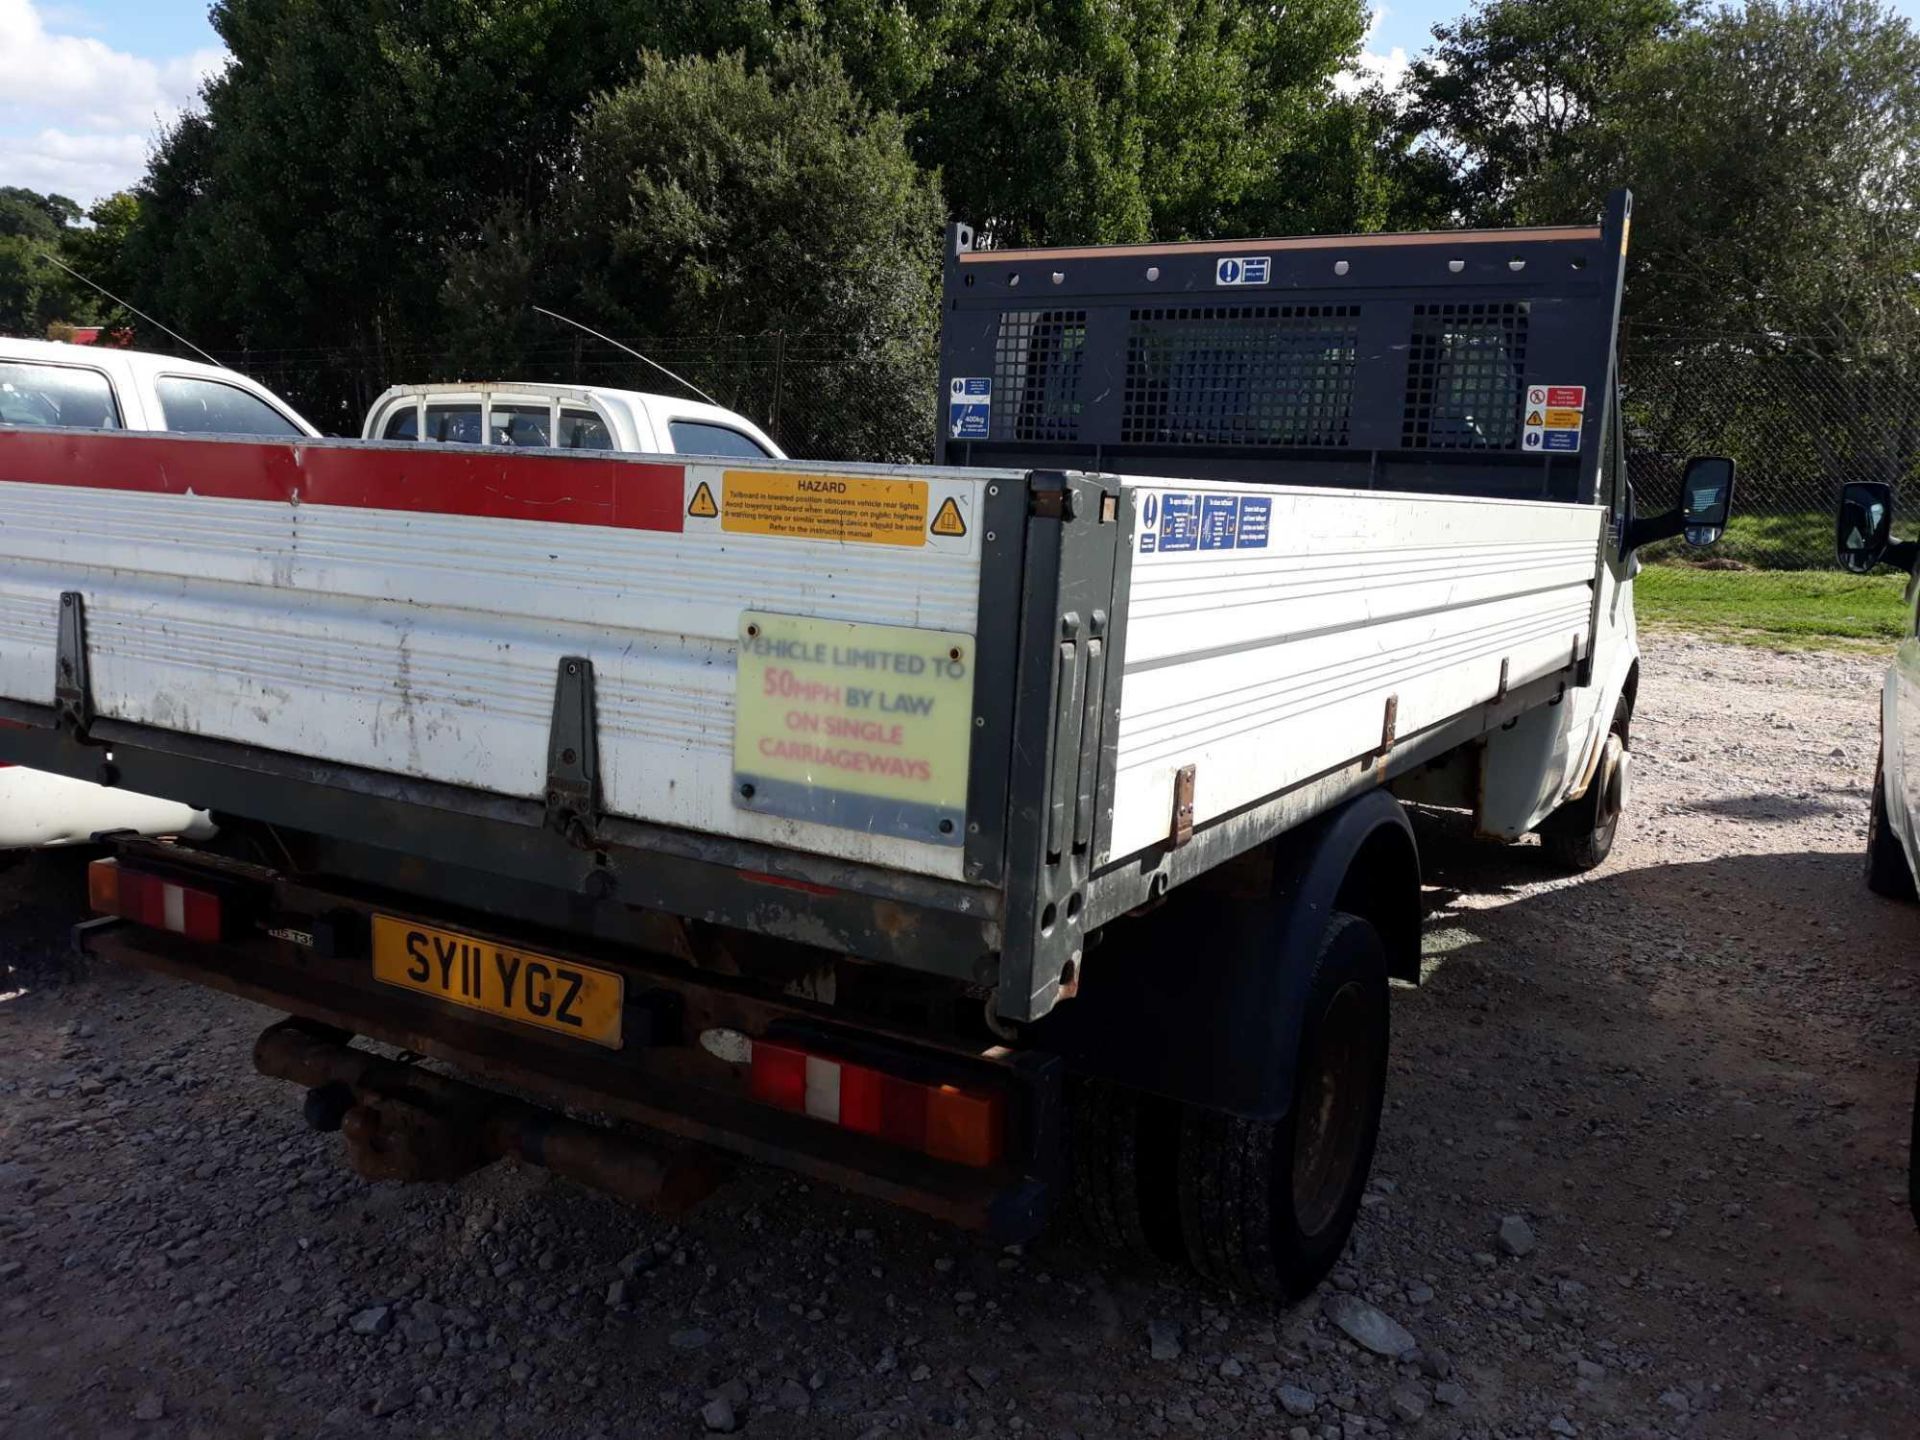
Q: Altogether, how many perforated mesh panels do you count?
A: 3